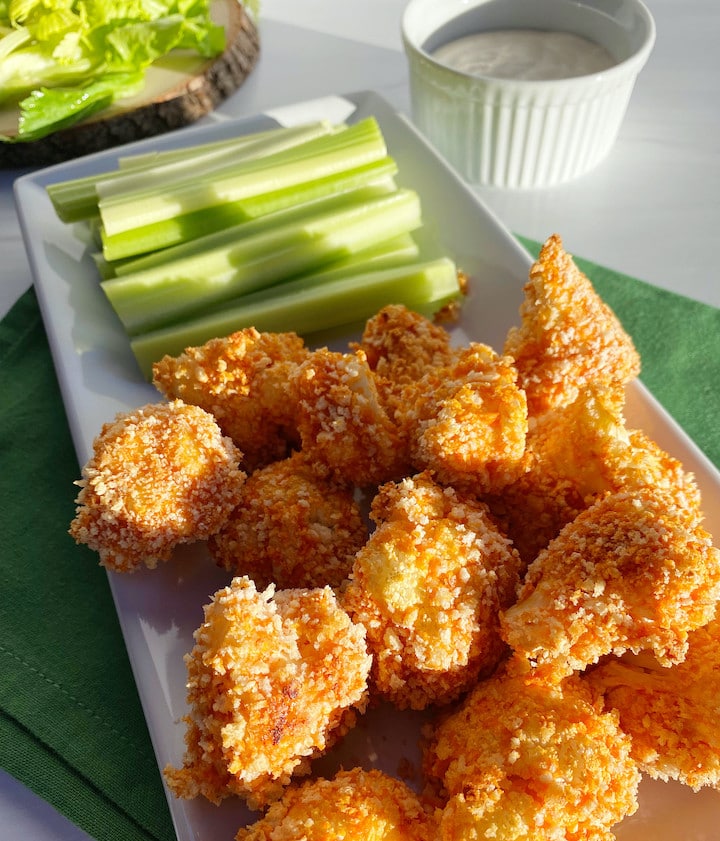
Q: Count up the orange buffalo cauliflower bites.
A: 14